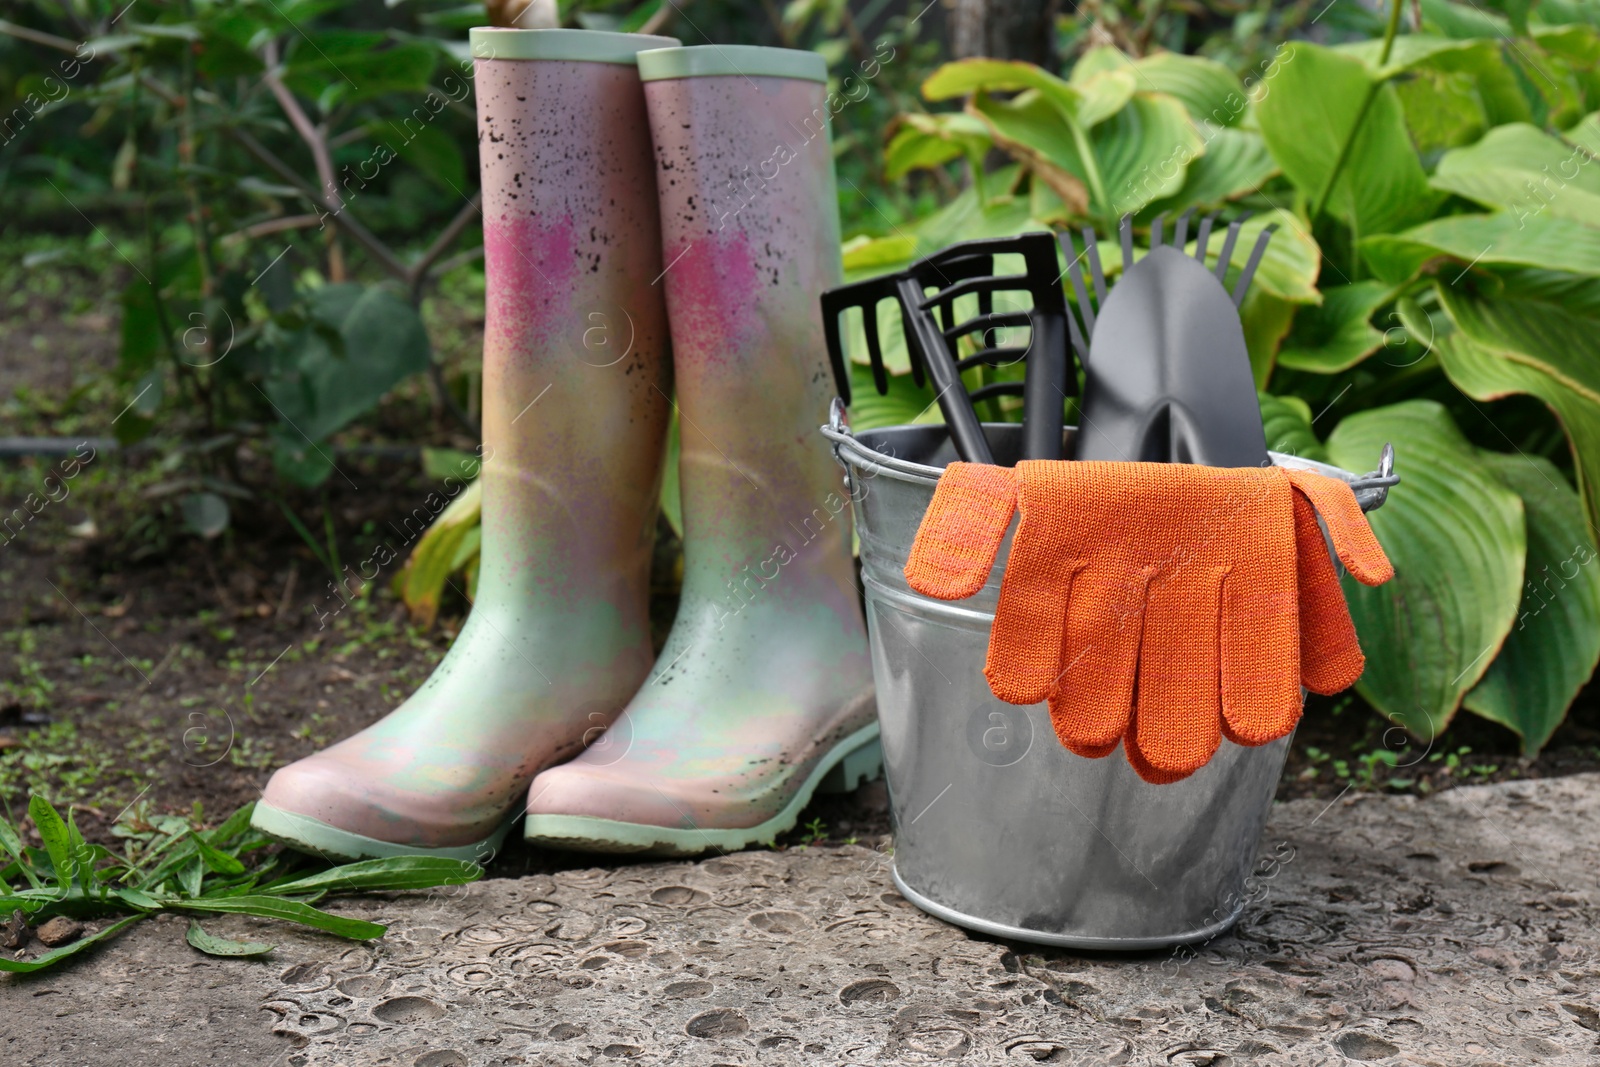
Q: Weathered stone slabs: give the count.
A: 1